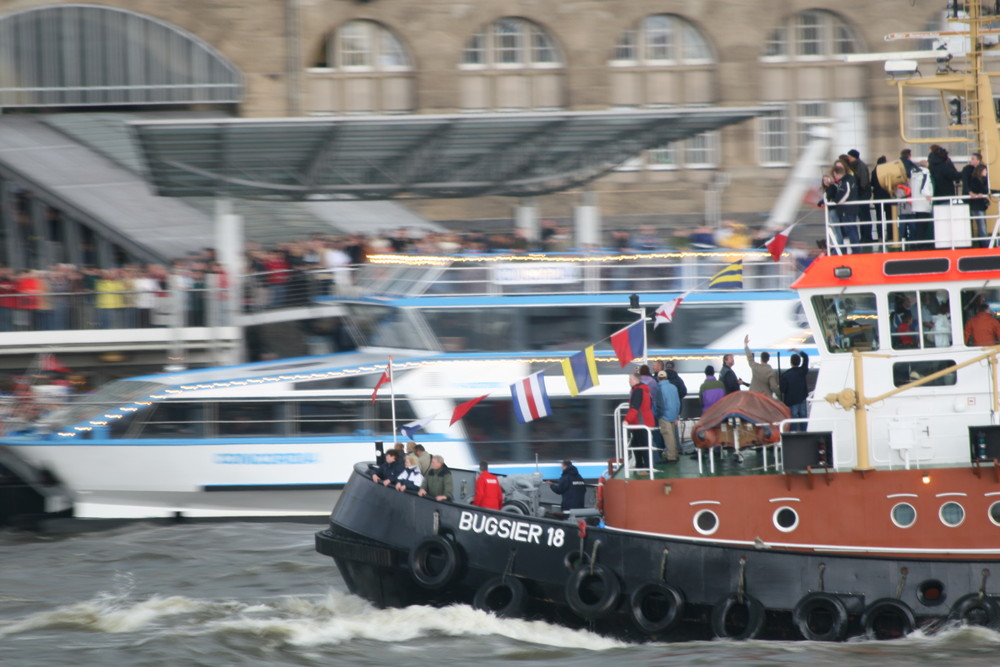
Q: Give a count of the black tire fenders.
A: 8